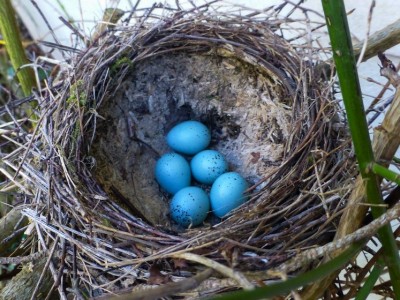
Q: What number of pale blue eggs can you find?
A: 5